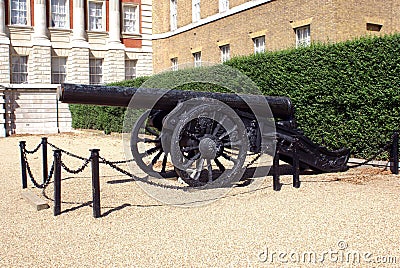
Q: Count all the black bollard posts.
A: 7